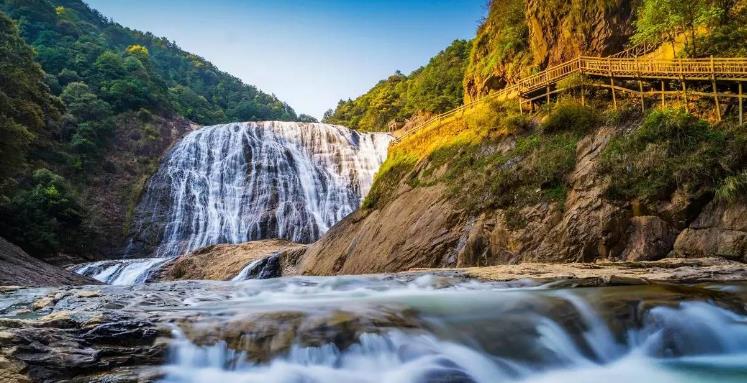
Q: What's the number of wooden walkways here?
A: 1